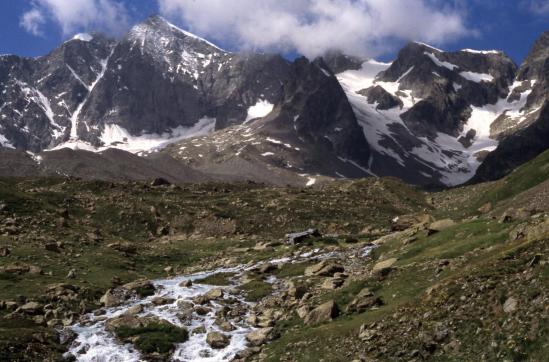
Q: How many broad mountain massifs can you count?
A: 2